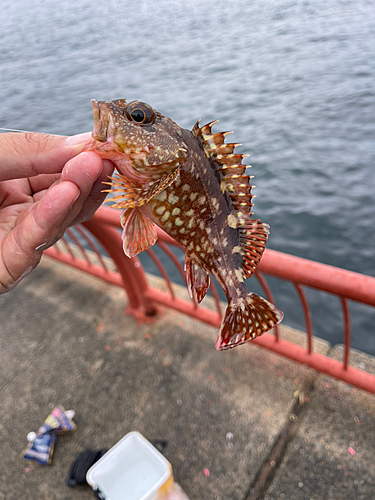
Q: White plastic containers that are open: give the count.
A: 1